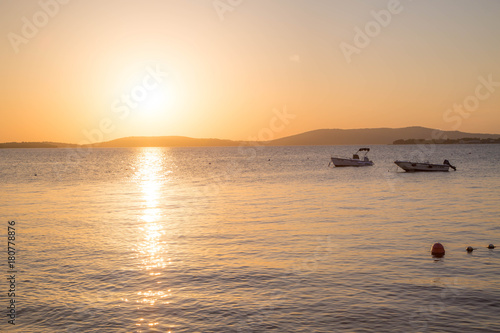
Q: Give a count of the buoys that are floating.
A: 3